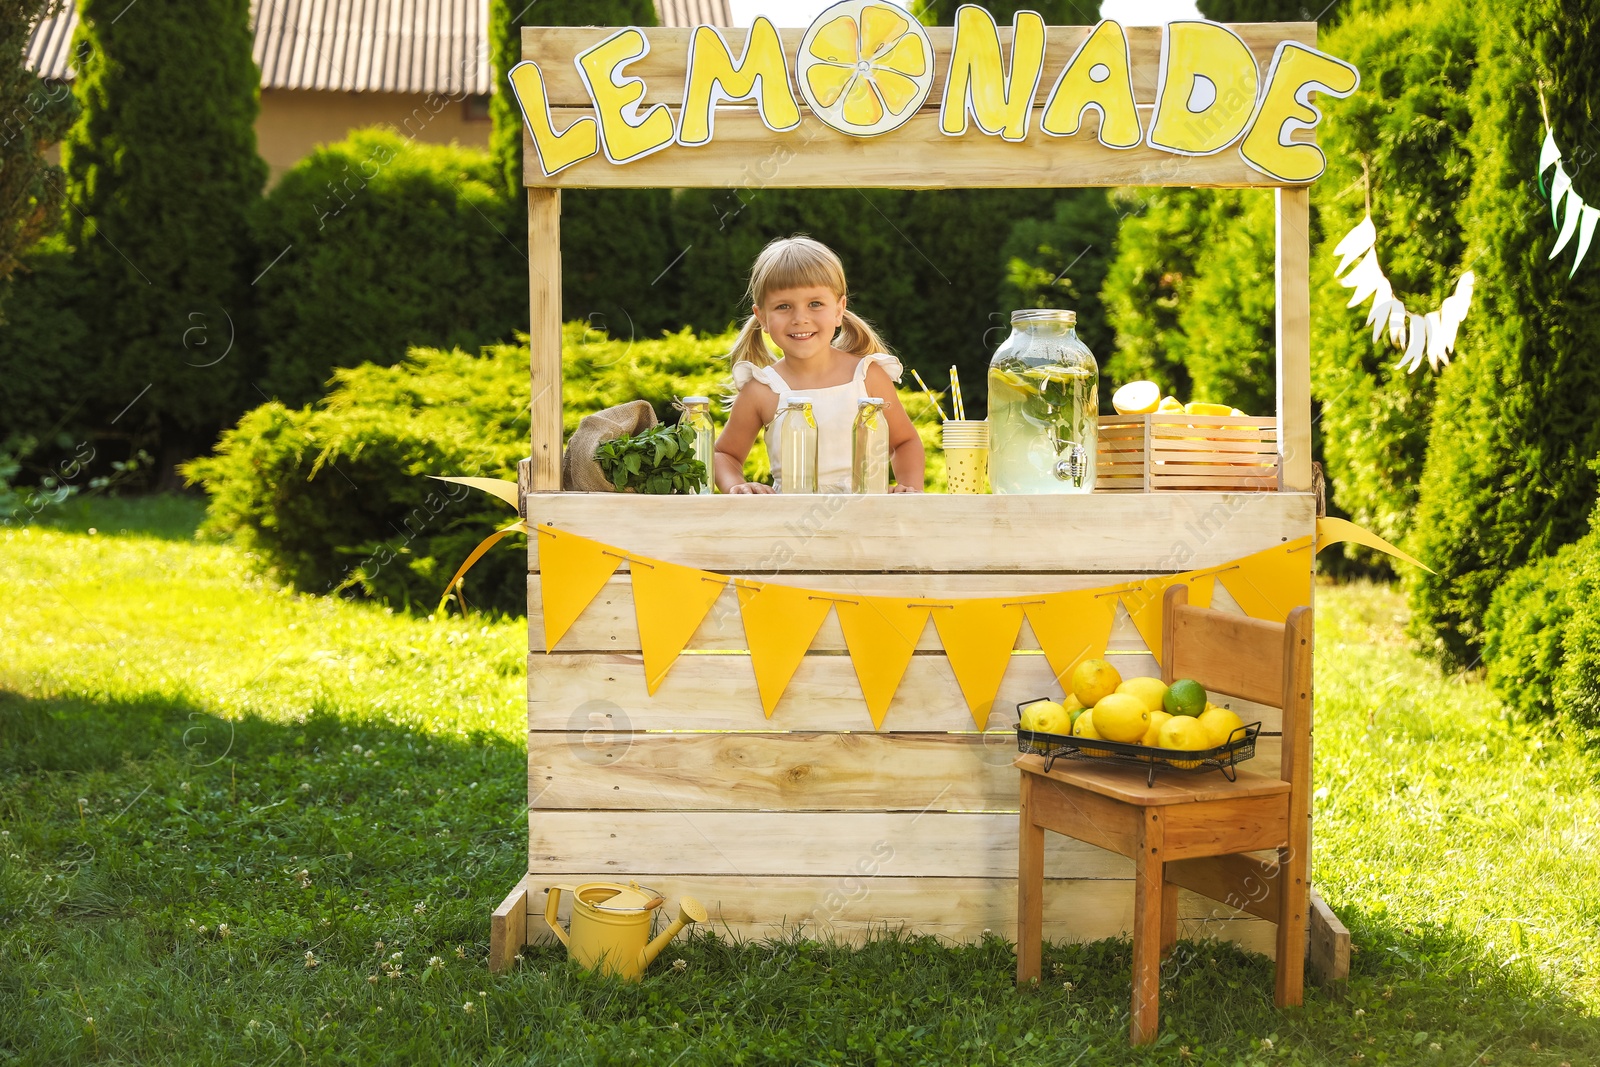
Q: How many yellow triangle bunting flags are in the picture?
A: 11